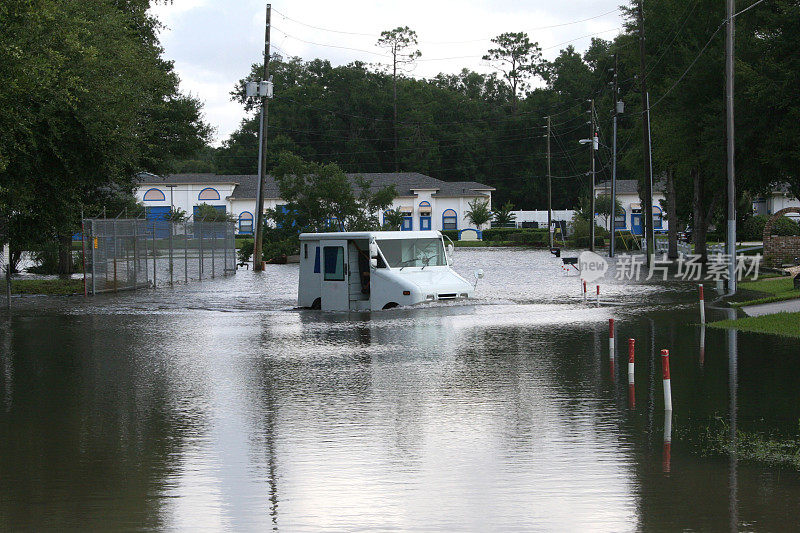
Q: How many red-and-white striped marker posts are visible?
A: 6